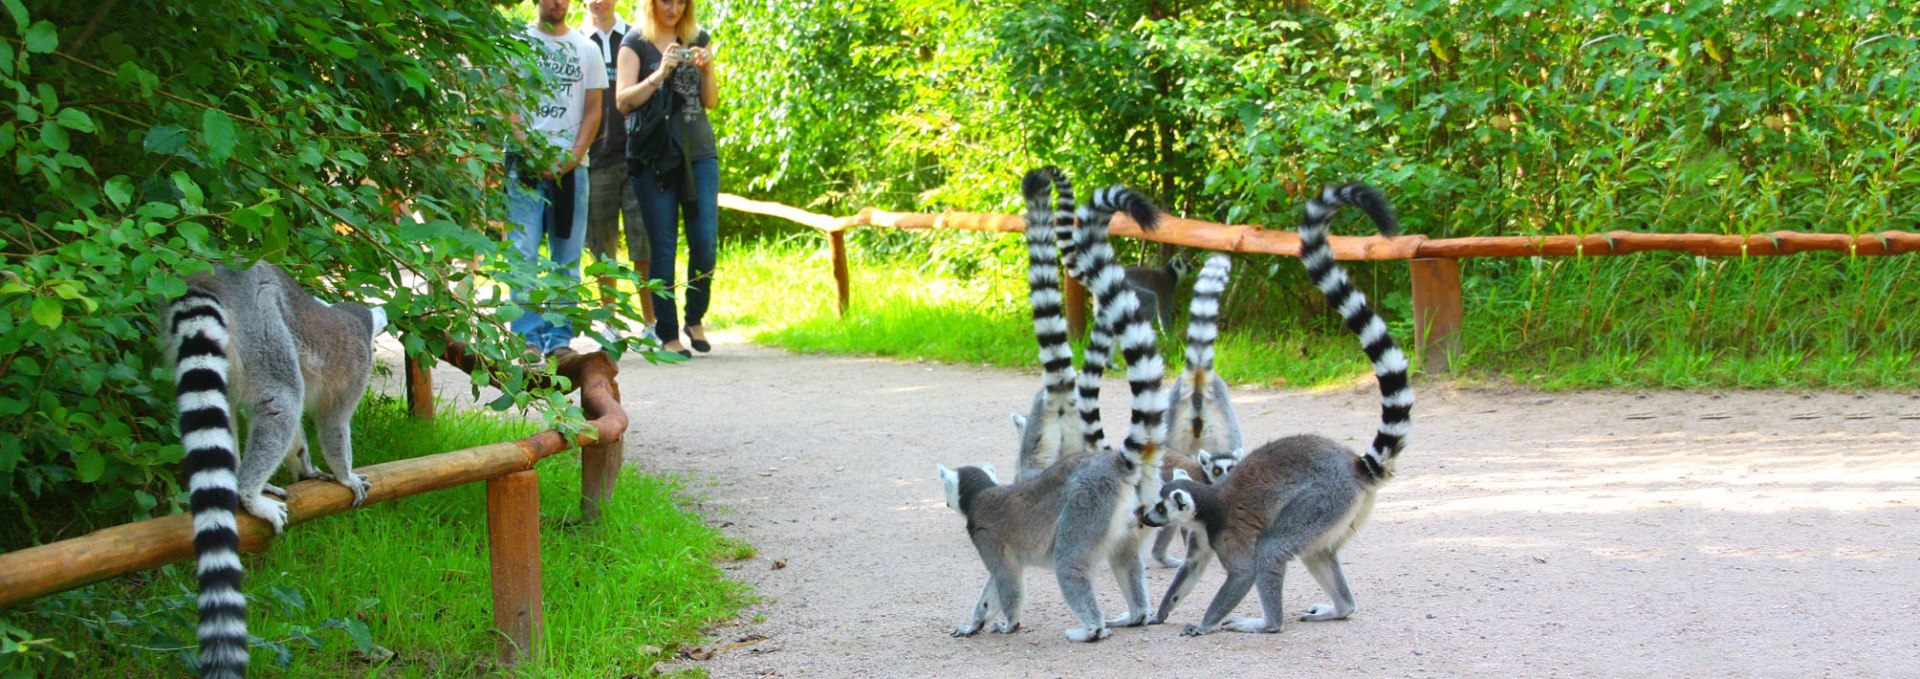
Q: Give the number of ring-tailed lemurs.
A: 7